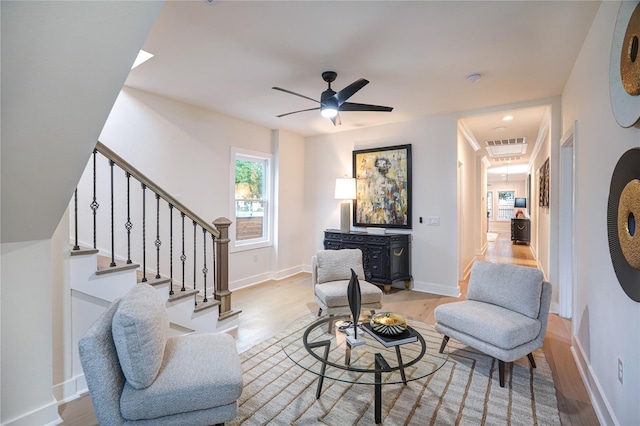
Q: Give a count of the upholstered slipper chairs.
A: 3